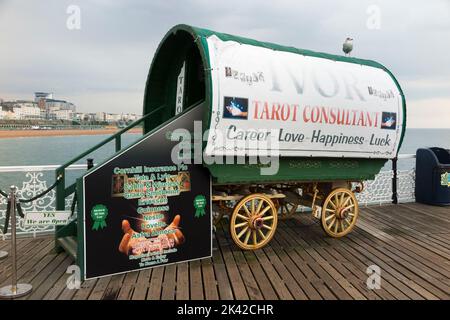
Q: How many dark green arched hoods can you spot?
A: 1